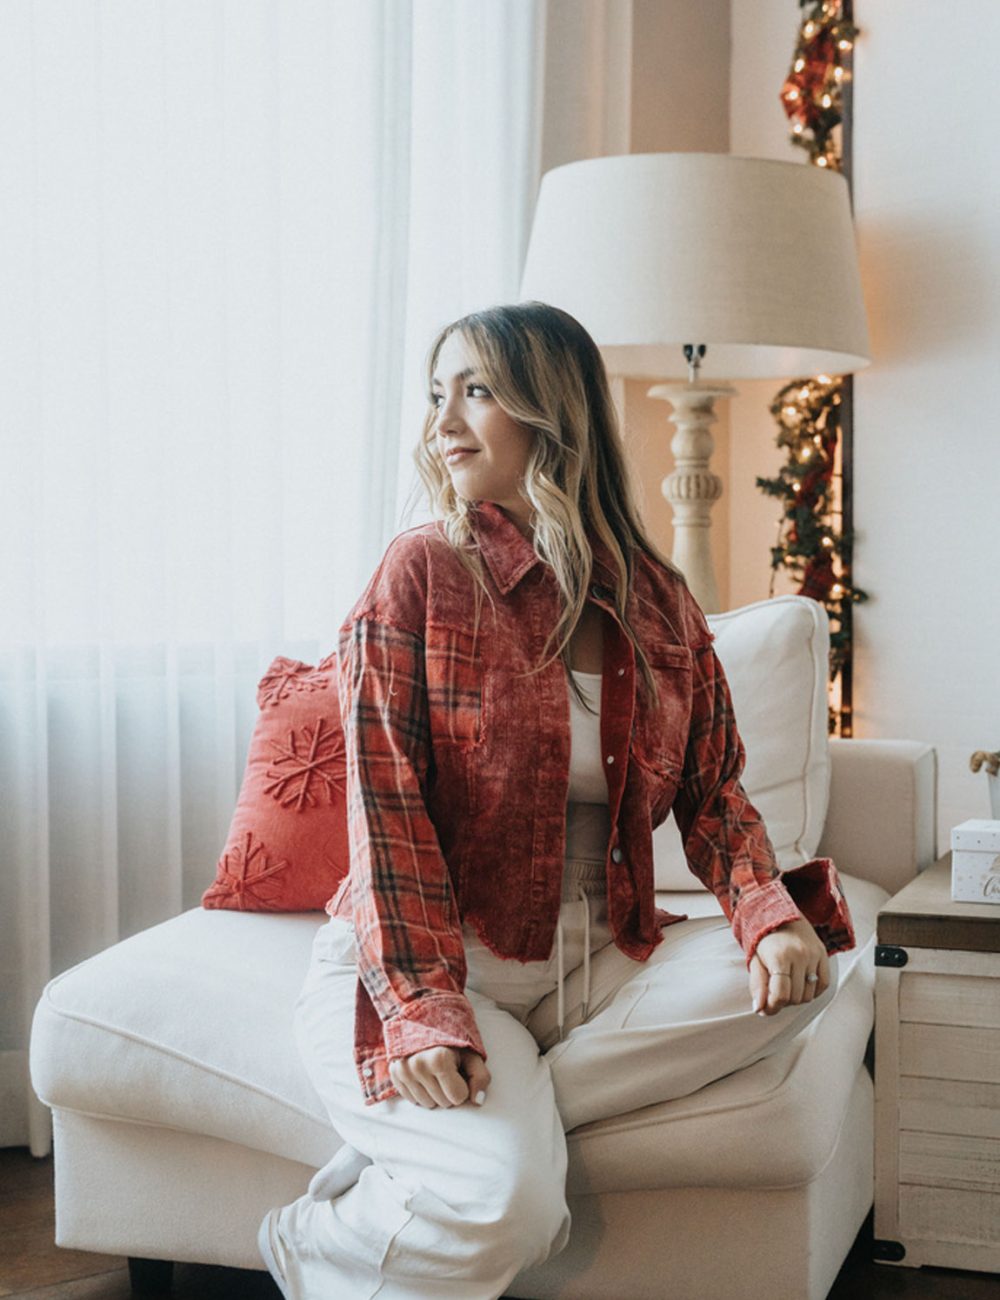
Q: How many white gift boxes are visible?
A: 1